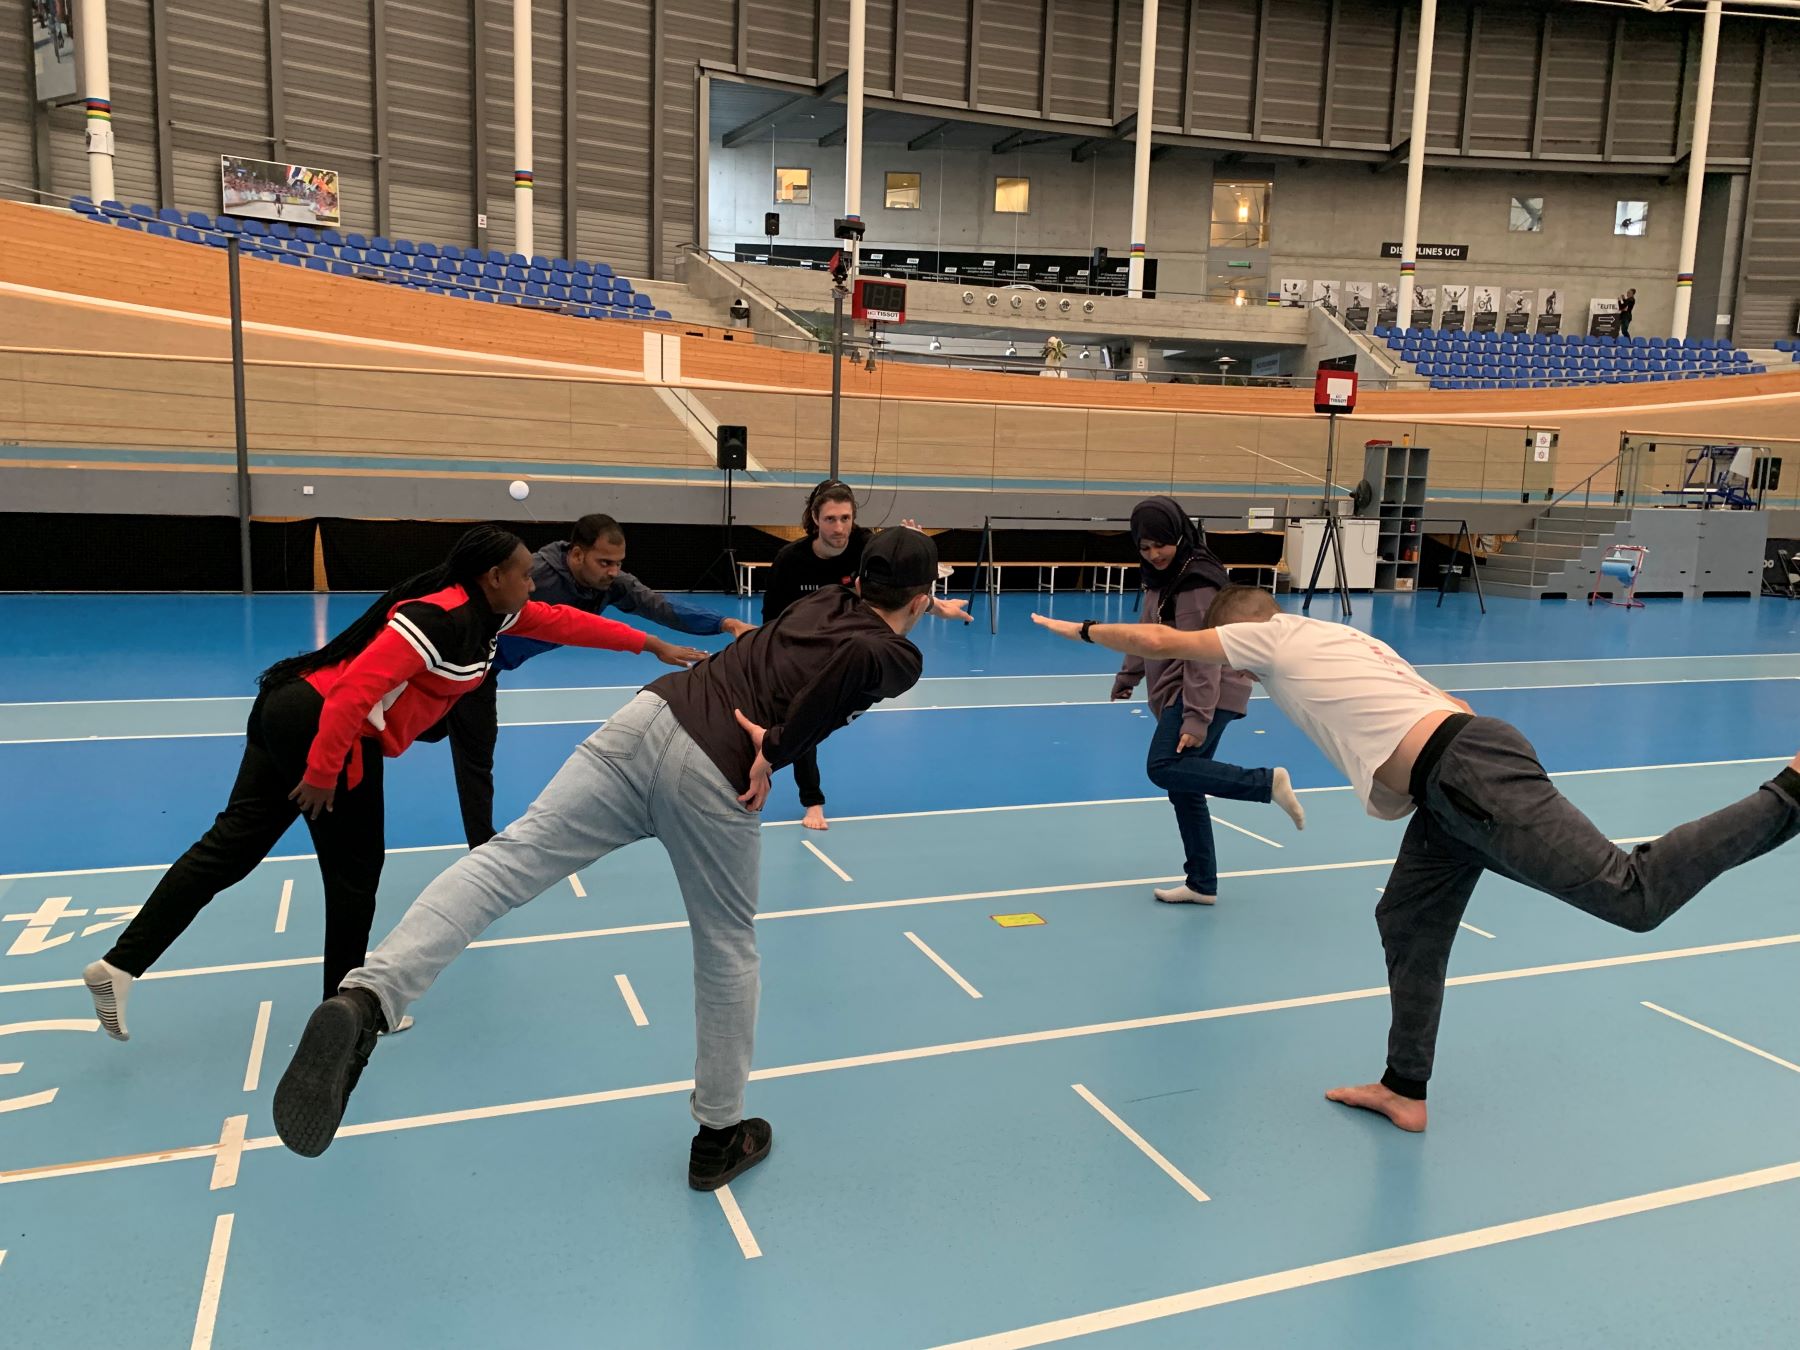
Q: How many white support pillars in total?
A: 6